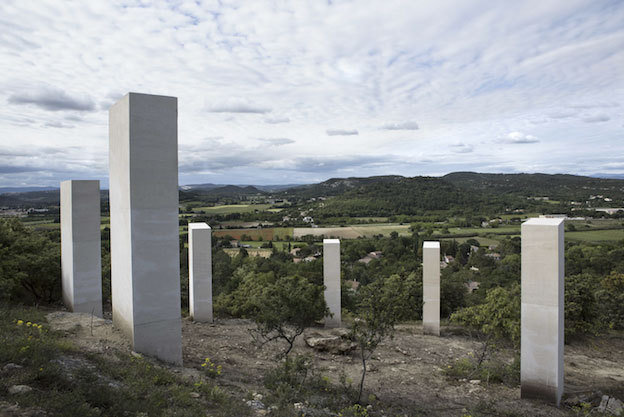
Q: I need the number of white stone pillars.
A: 6